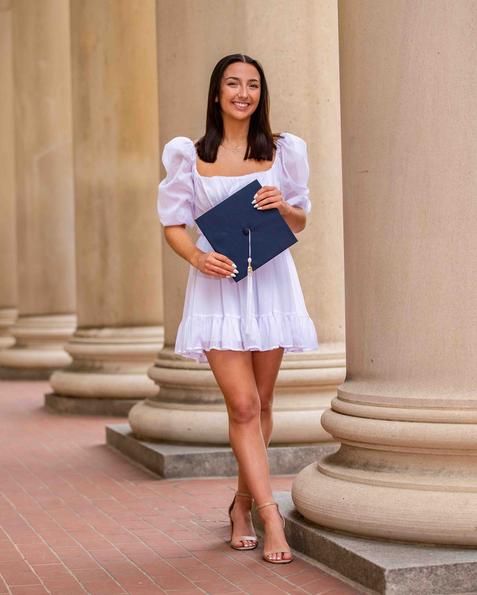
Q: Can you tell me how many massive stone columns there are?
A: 5